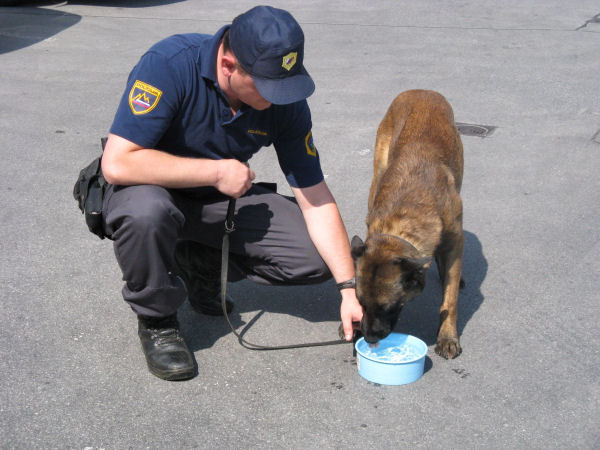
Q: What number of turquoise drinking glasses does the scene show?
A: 0